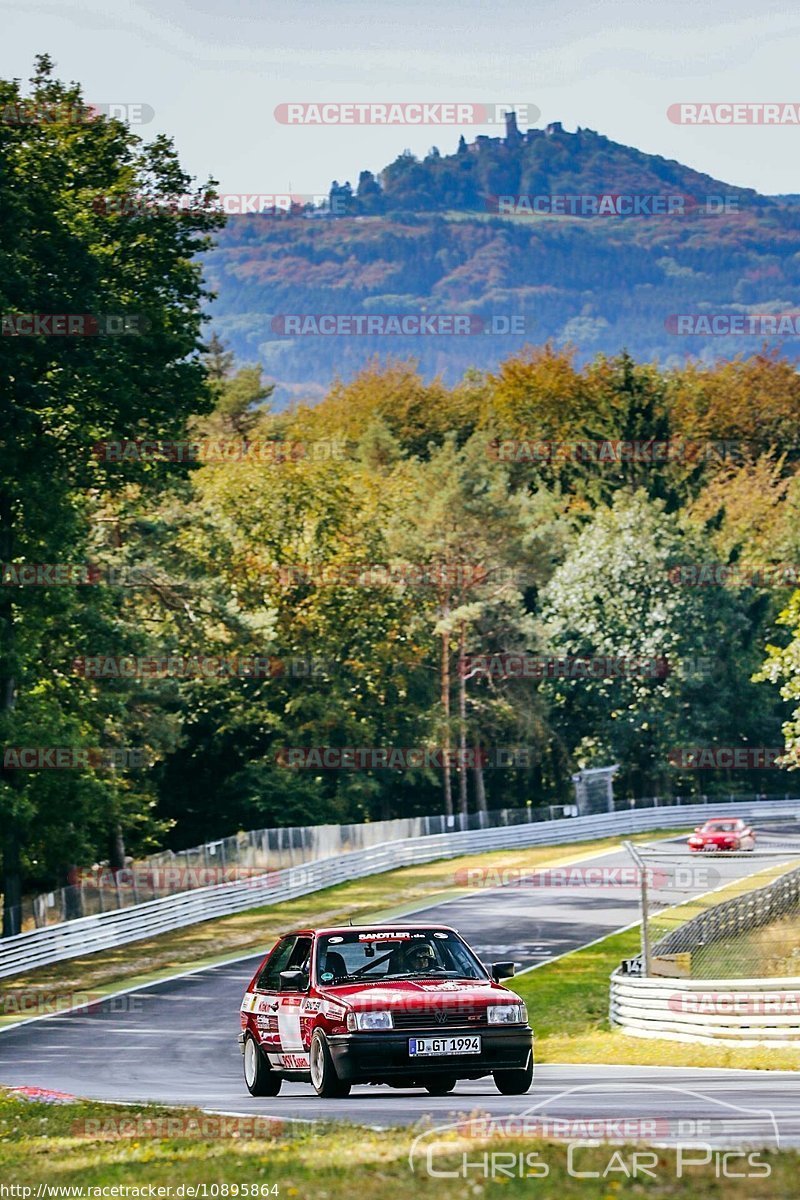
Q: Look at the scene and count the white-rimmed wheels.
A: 2